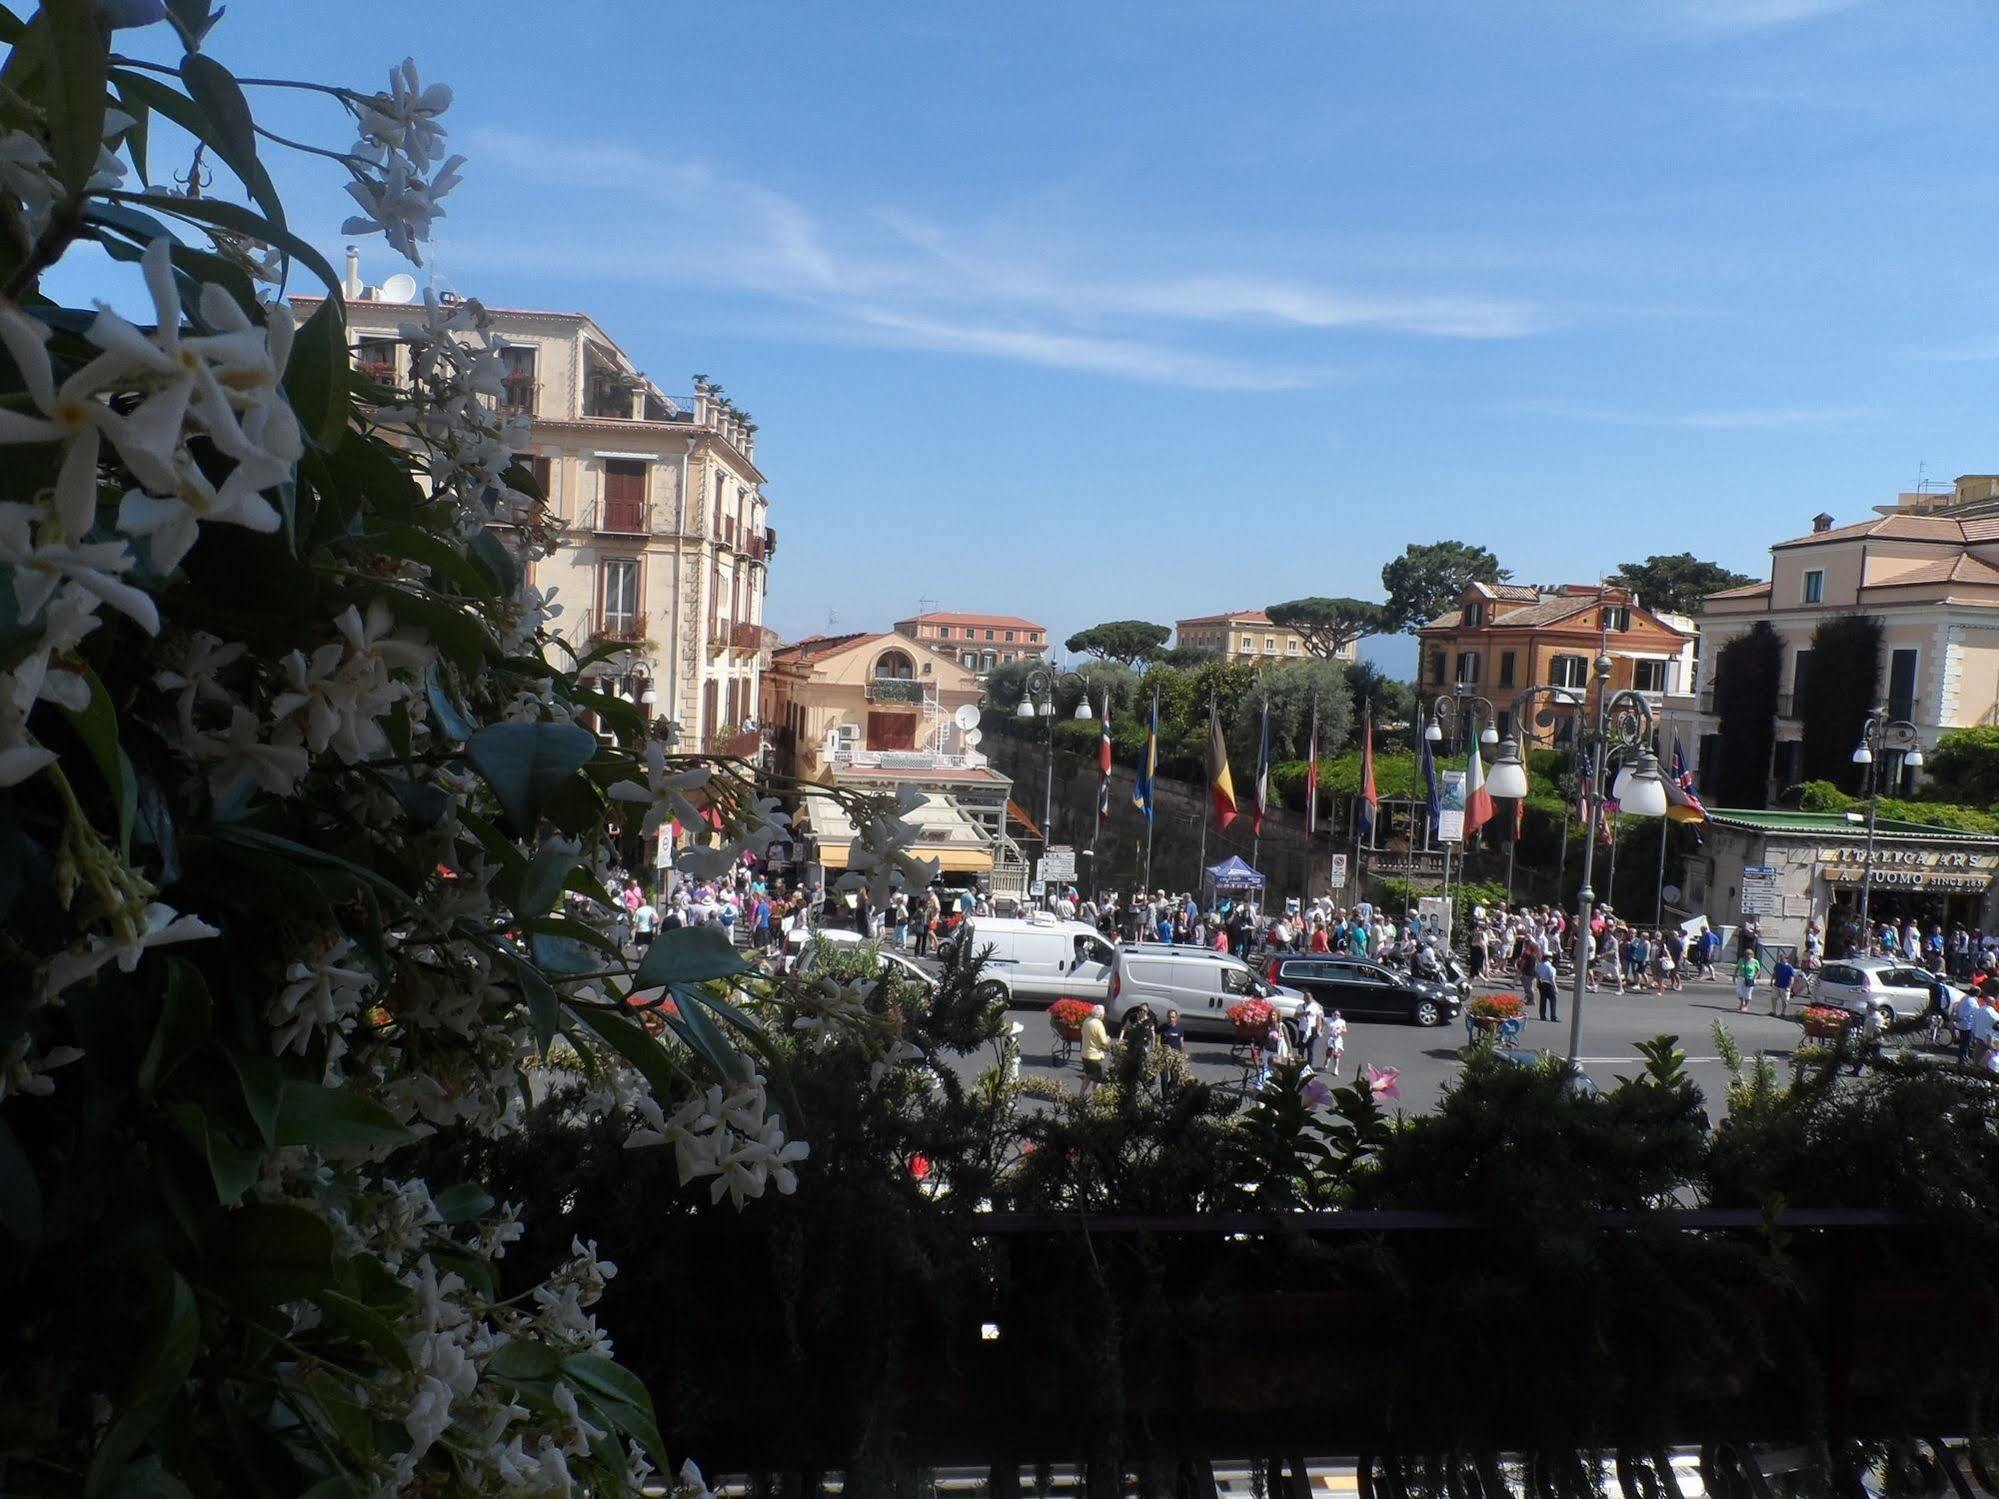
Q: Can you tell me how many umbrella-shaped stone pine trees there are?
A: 2